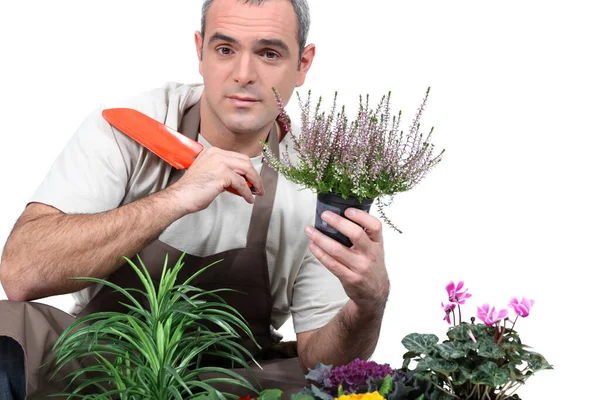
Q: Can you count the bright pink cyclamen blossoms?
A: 4